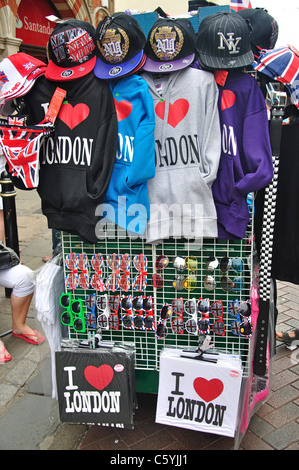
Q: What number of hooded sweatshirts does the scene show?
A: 4